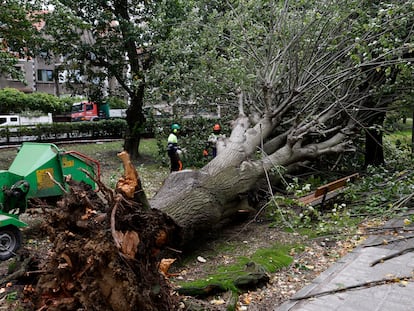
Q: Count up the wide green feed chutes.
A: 1